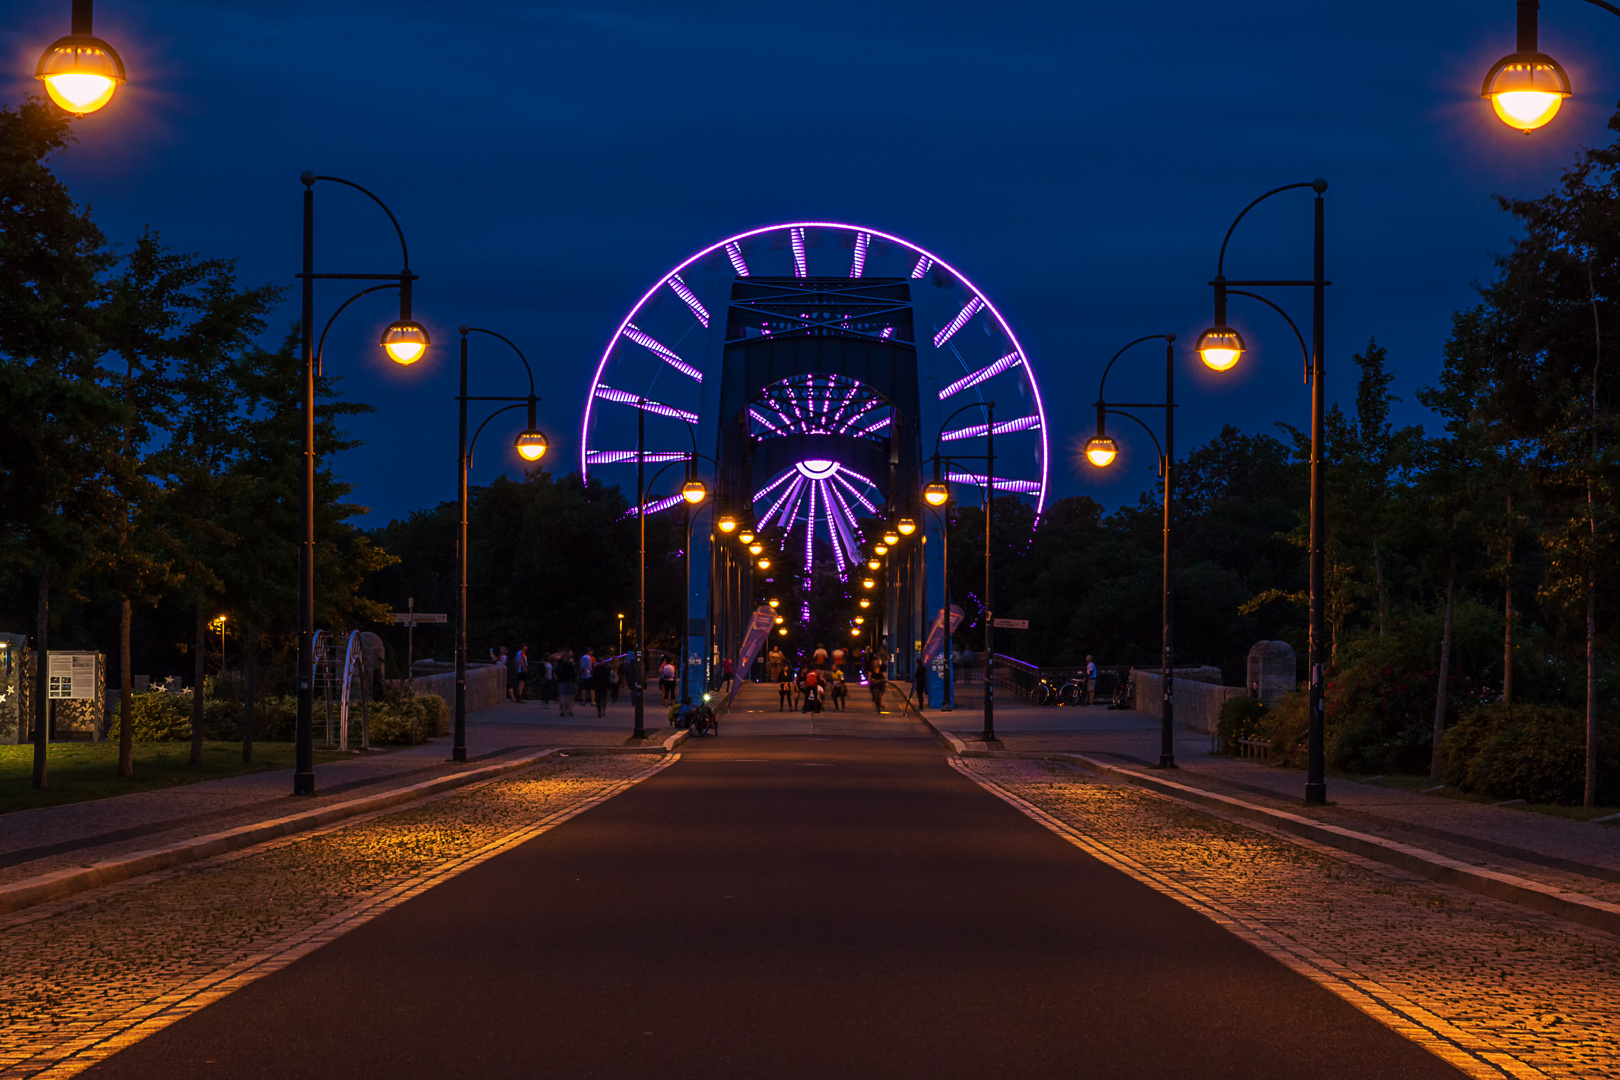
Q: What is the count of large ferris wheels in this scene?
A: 1